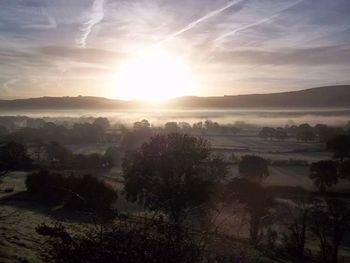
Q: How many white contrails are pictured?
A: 3